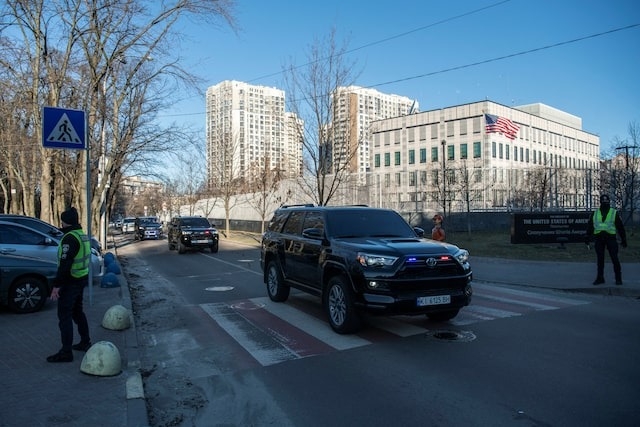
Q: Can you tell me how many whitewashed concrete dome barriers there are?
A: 2